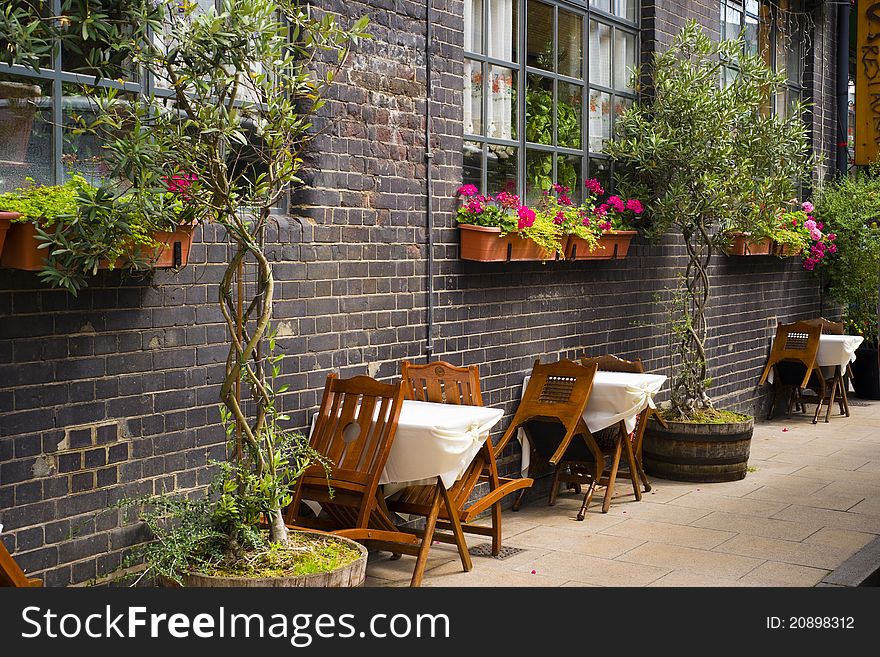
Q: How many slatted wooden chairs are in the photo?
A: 2